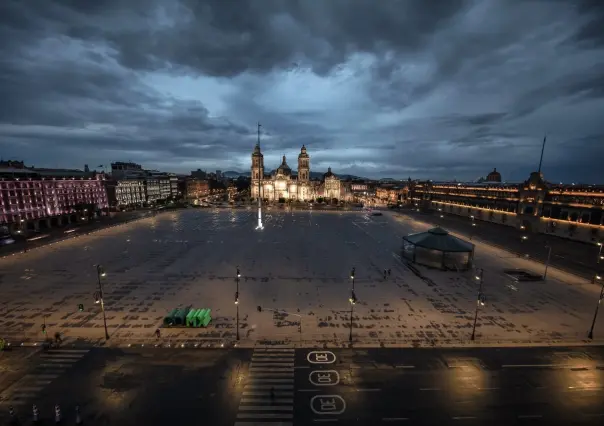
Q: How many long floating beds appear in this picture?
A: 0